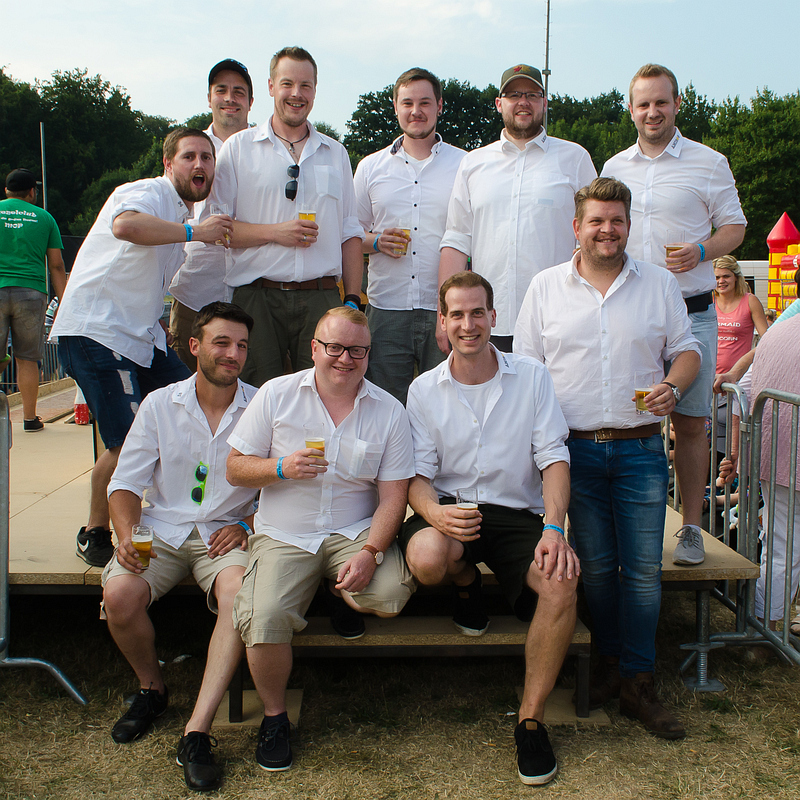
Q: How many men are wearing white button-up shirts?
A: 10